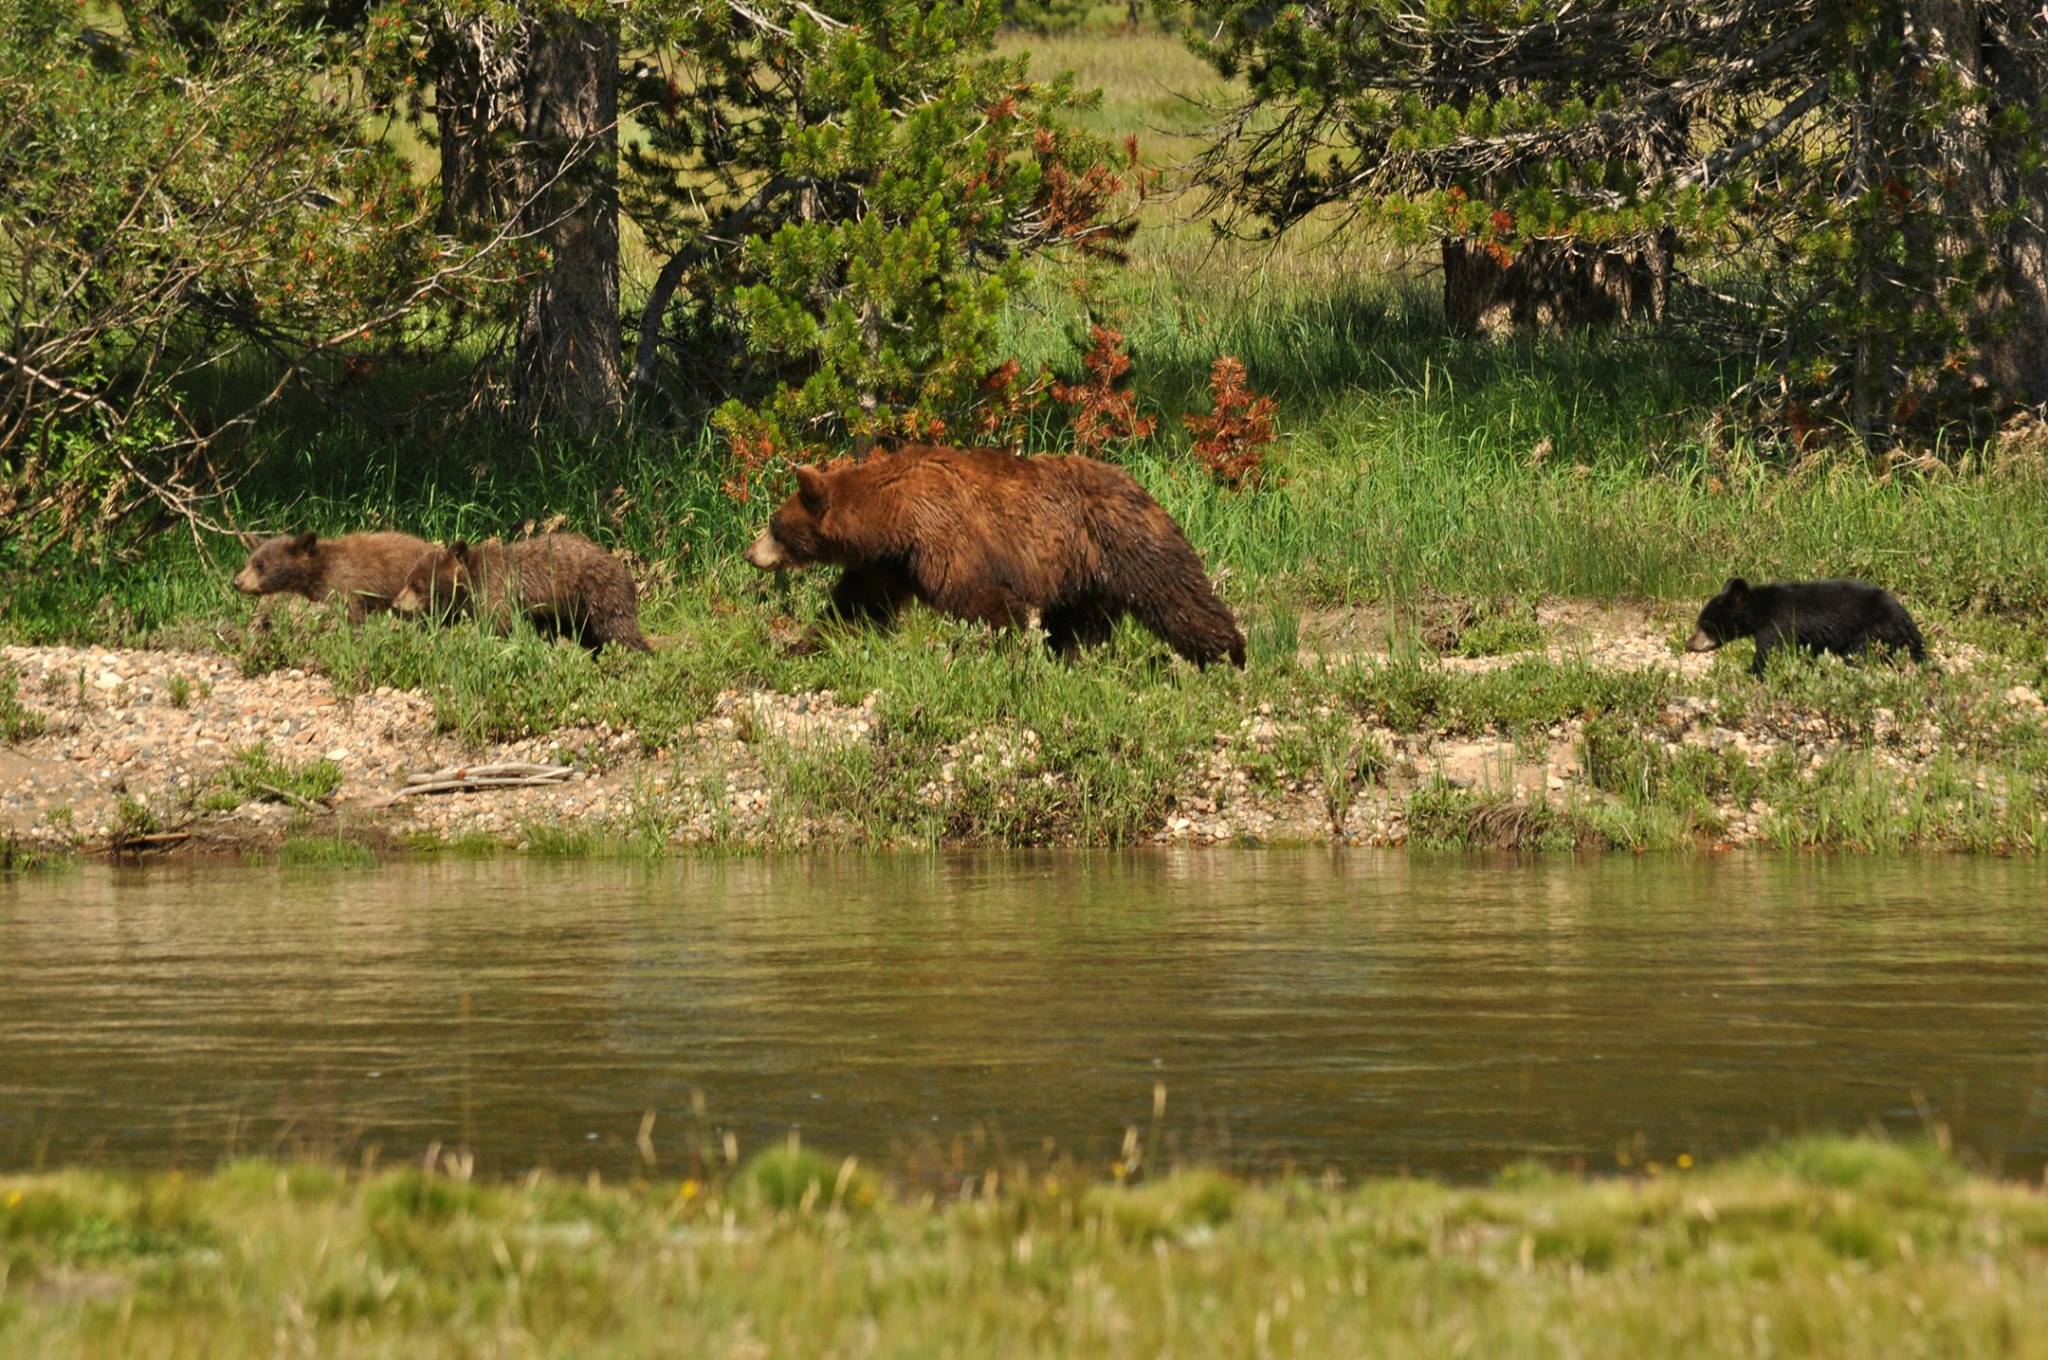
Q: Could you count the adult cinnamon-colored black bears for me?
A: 1